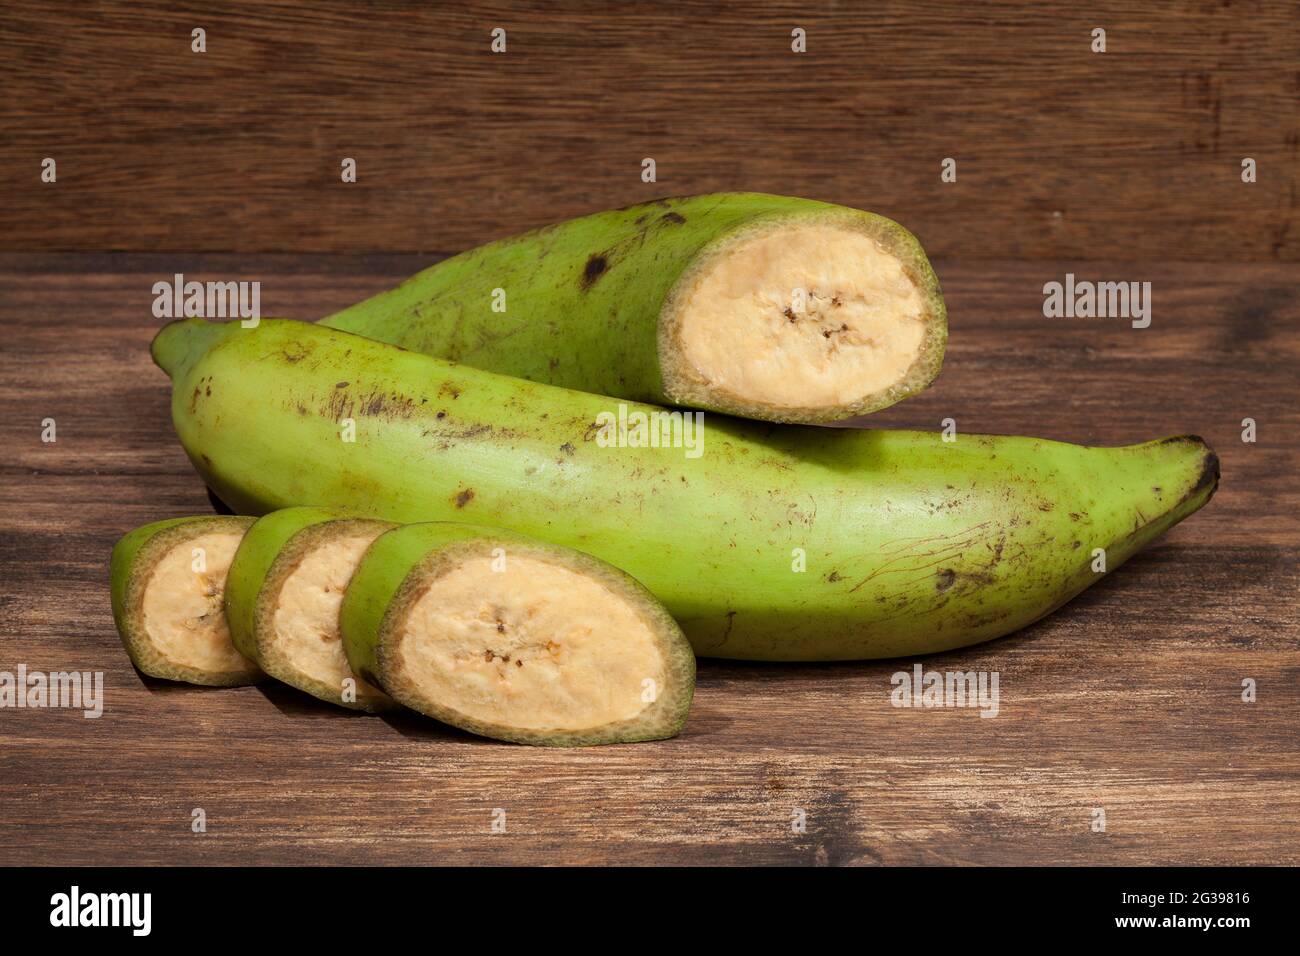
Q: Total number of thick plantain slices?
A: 3